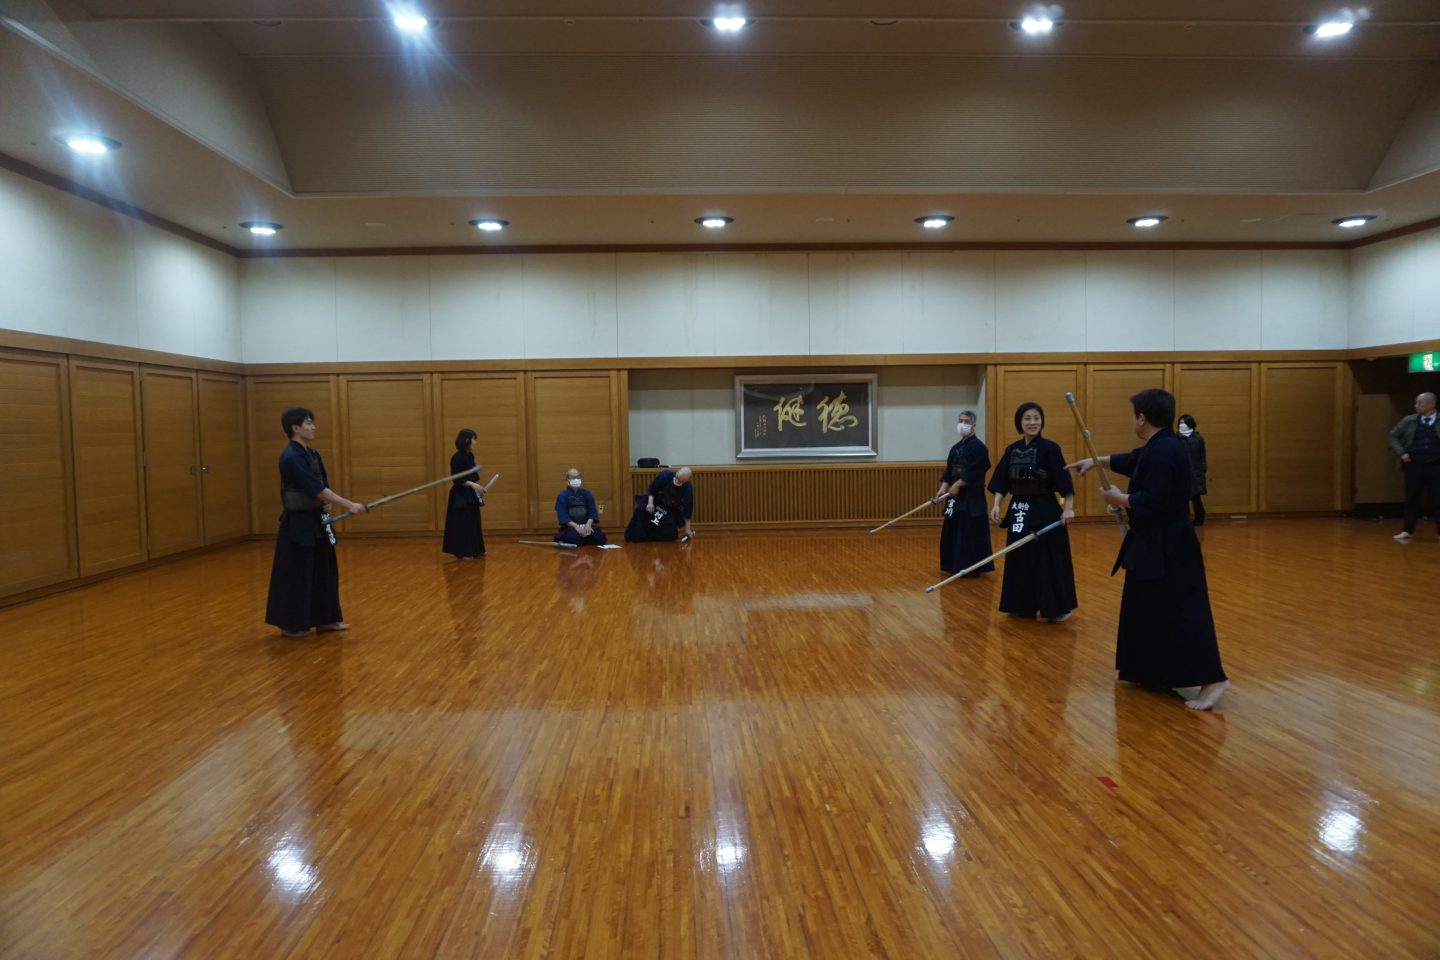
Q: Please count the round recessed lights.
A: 11